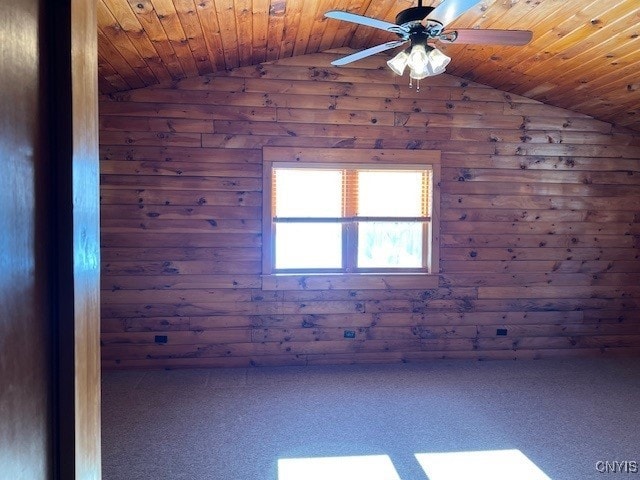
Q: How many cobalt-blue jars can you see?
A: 0